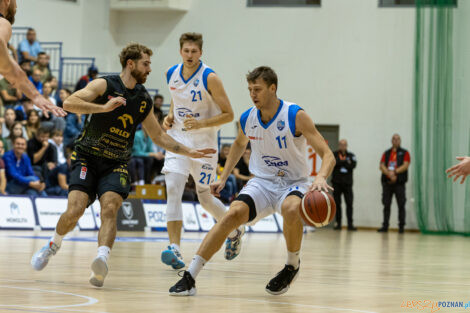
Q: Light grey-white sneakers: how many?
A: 2